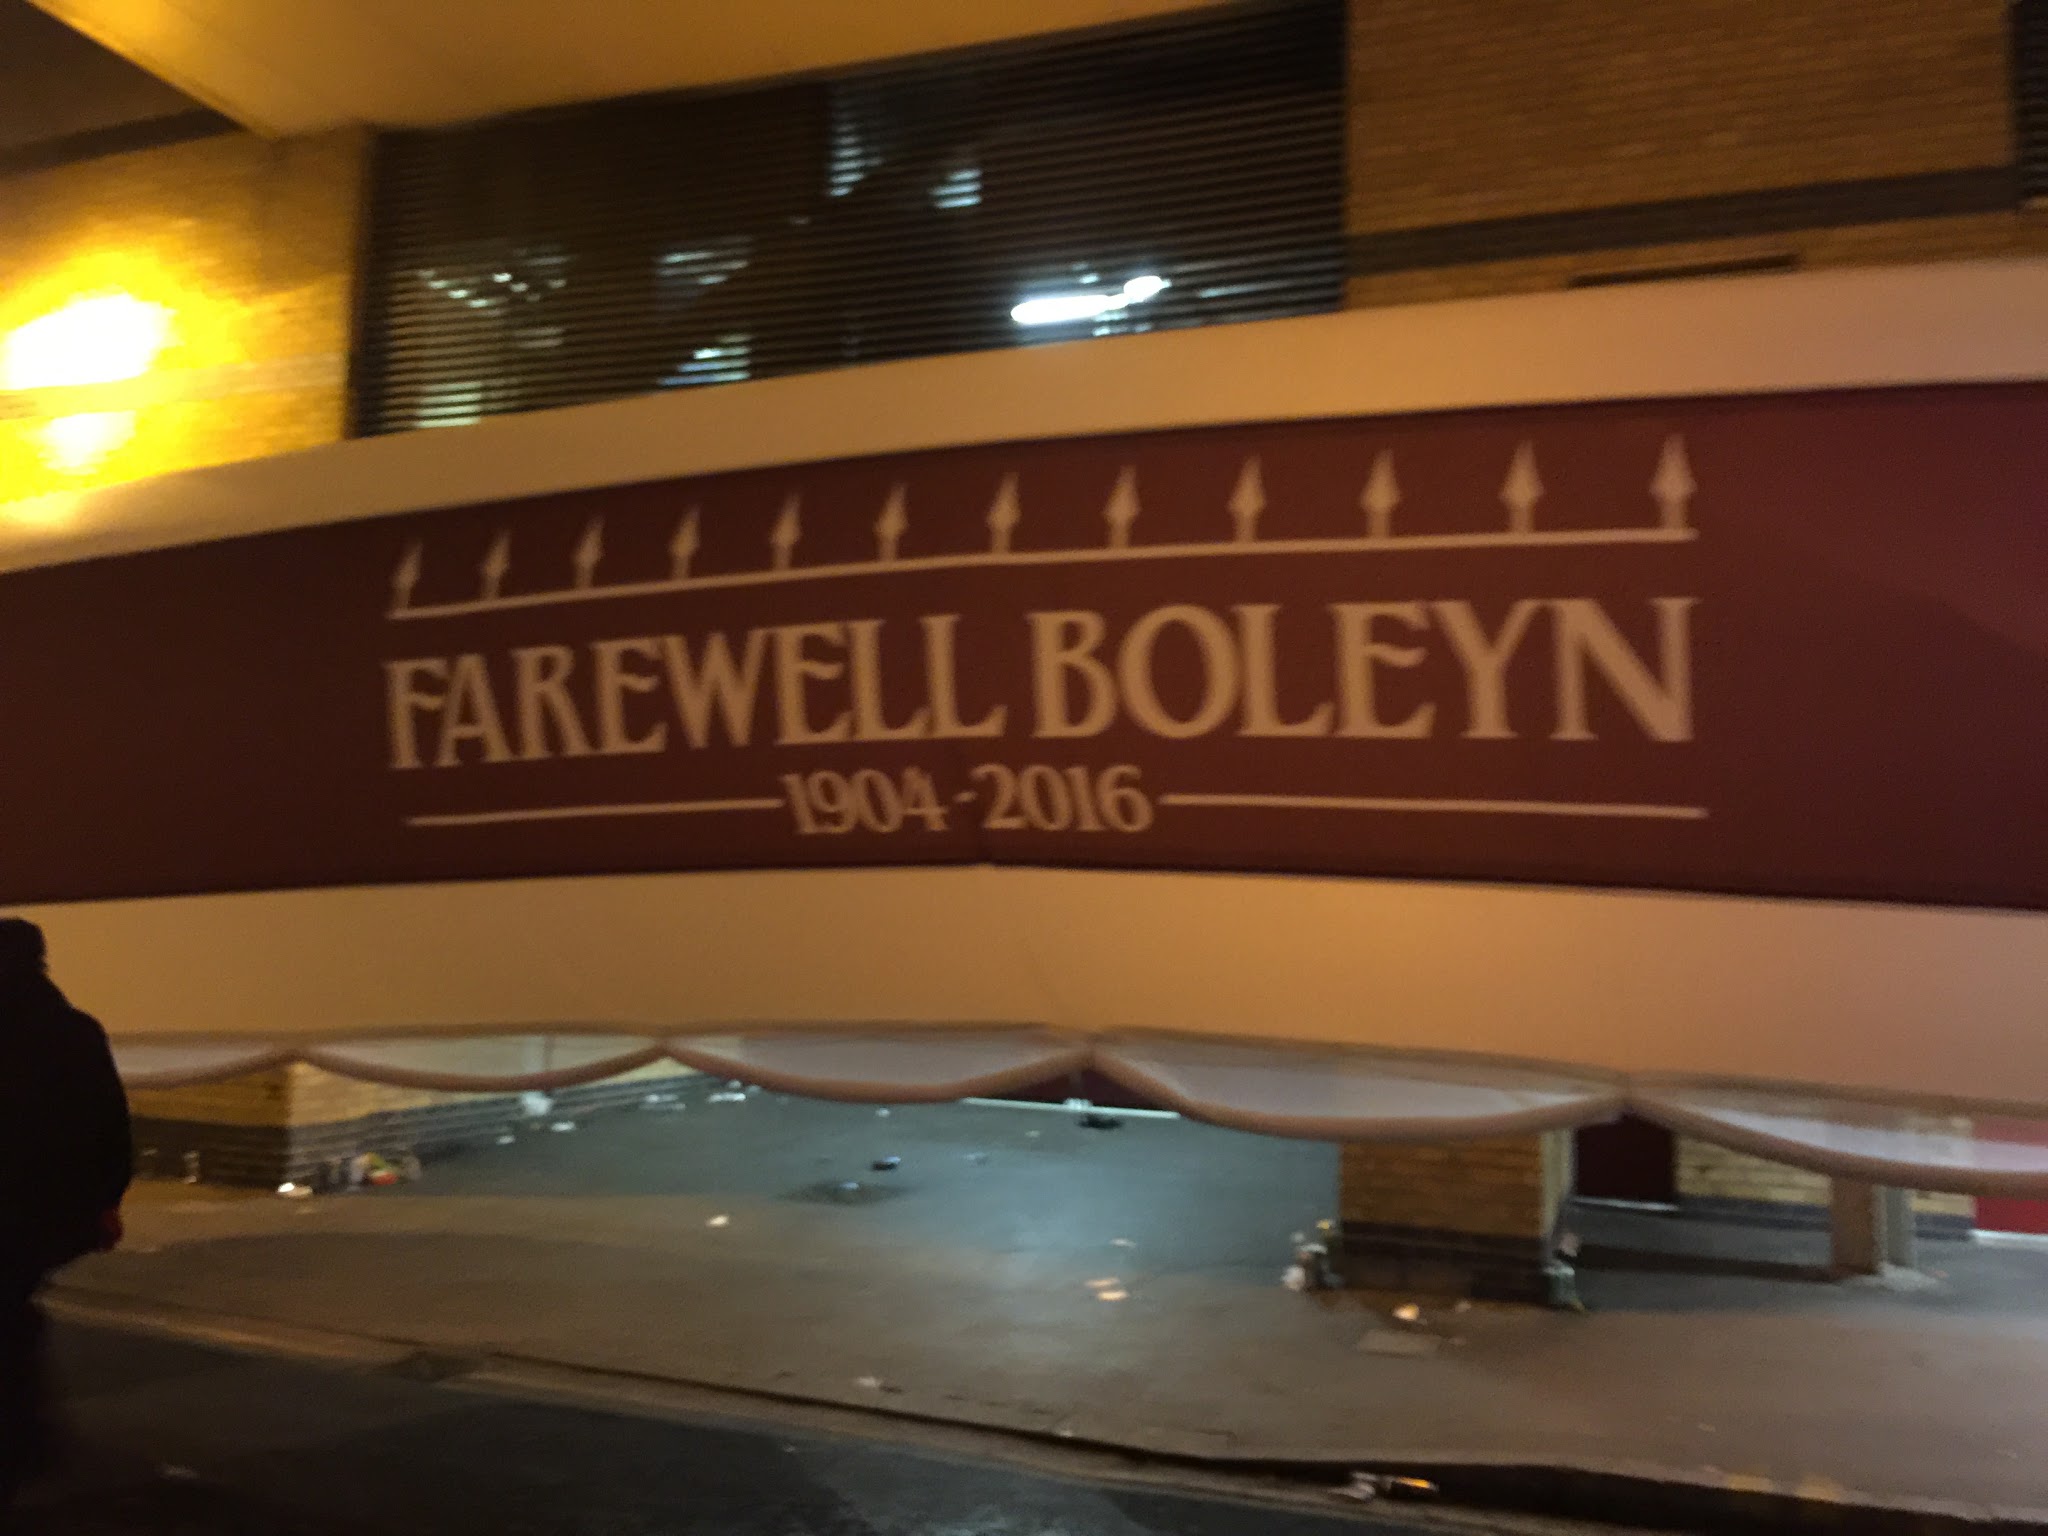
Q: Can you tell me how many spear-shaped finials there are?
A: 12